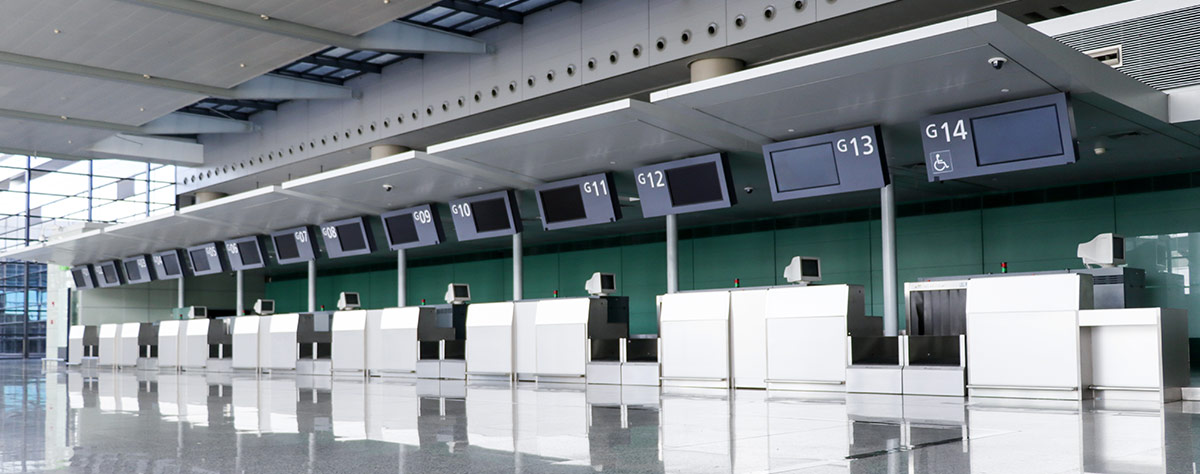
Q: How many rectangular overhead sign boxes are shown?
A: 14